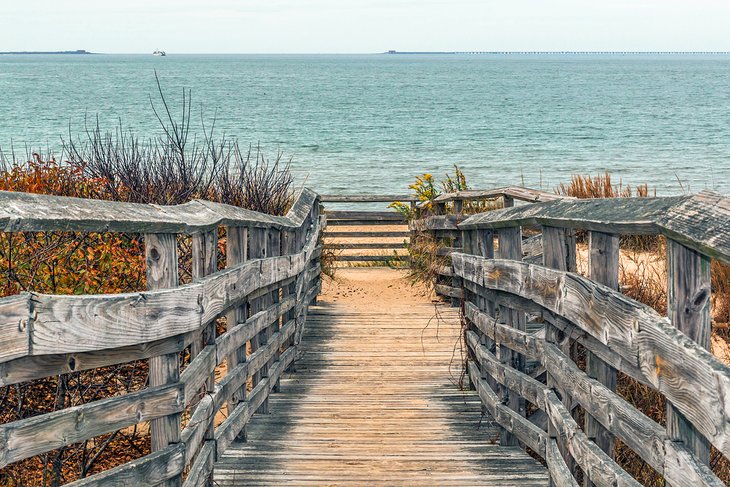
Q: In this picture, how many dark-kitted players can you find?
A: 0